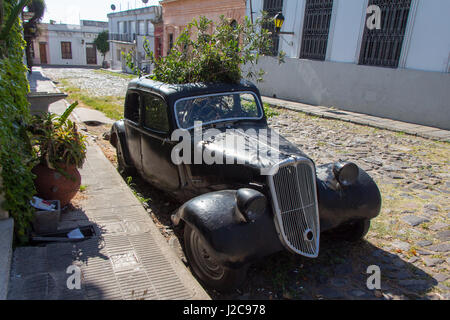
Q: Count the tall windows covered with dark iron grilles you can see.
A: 3